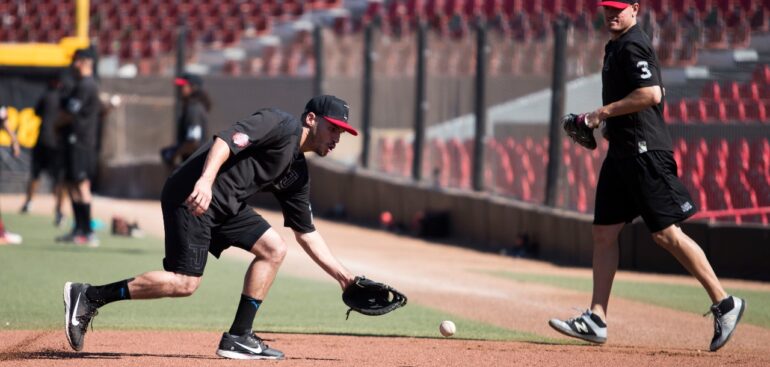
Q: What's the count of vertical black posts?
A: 6